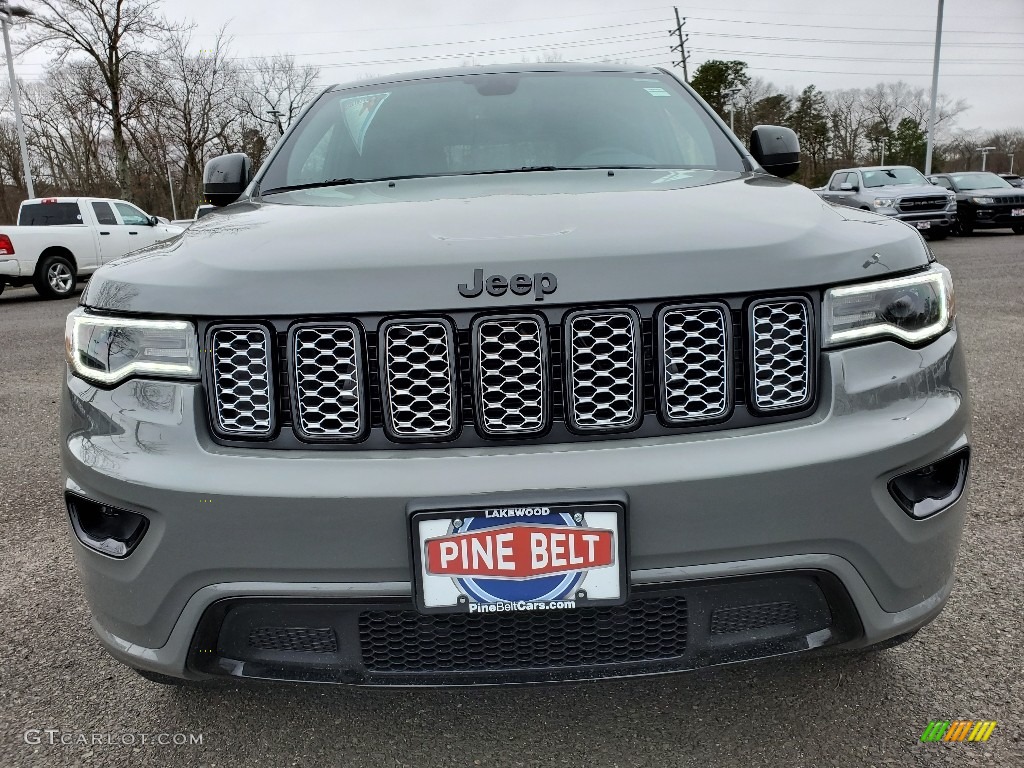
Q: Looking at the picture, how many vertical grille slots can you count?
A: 7